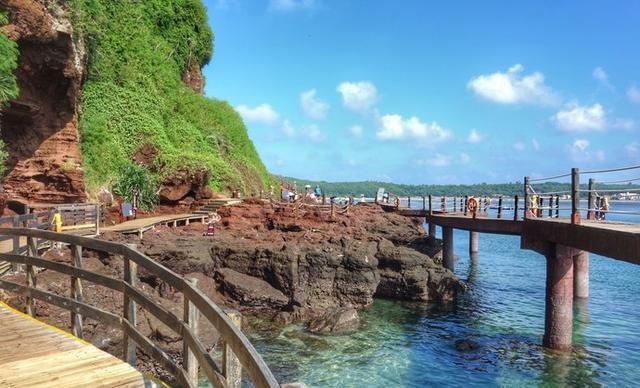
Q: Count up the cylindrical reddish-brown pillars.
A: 5